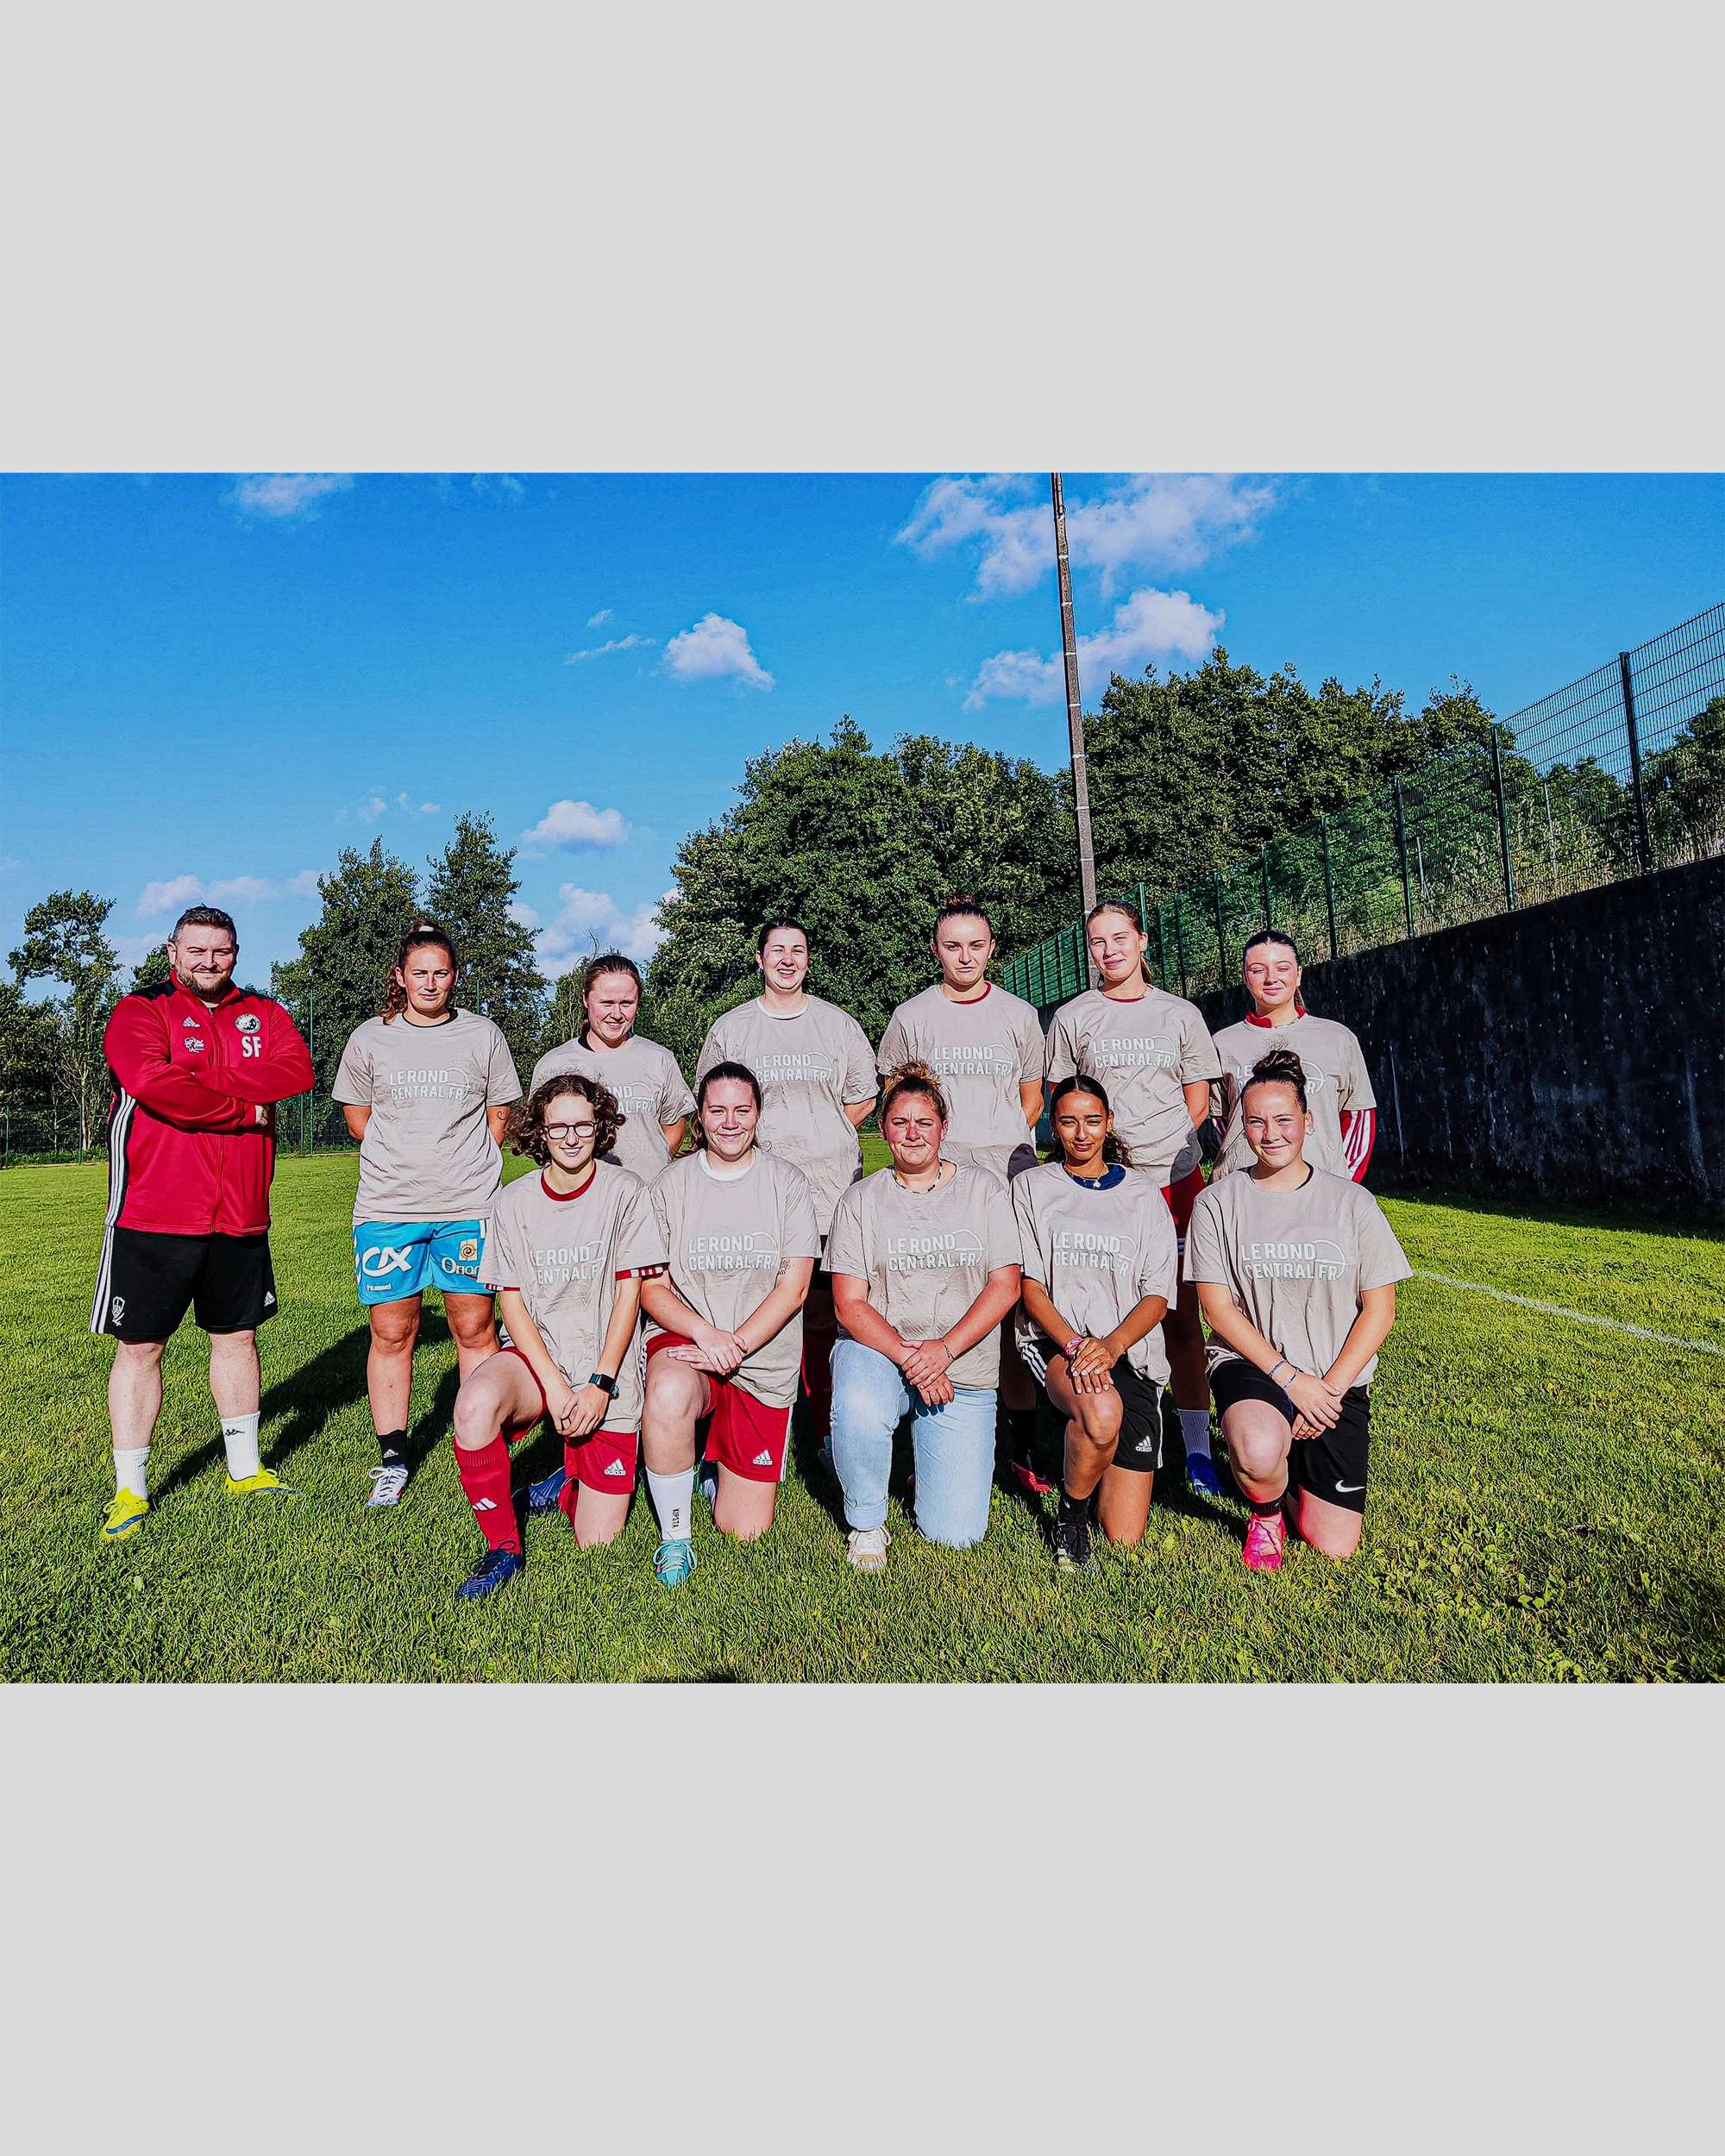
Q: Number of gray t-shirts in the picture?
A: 11